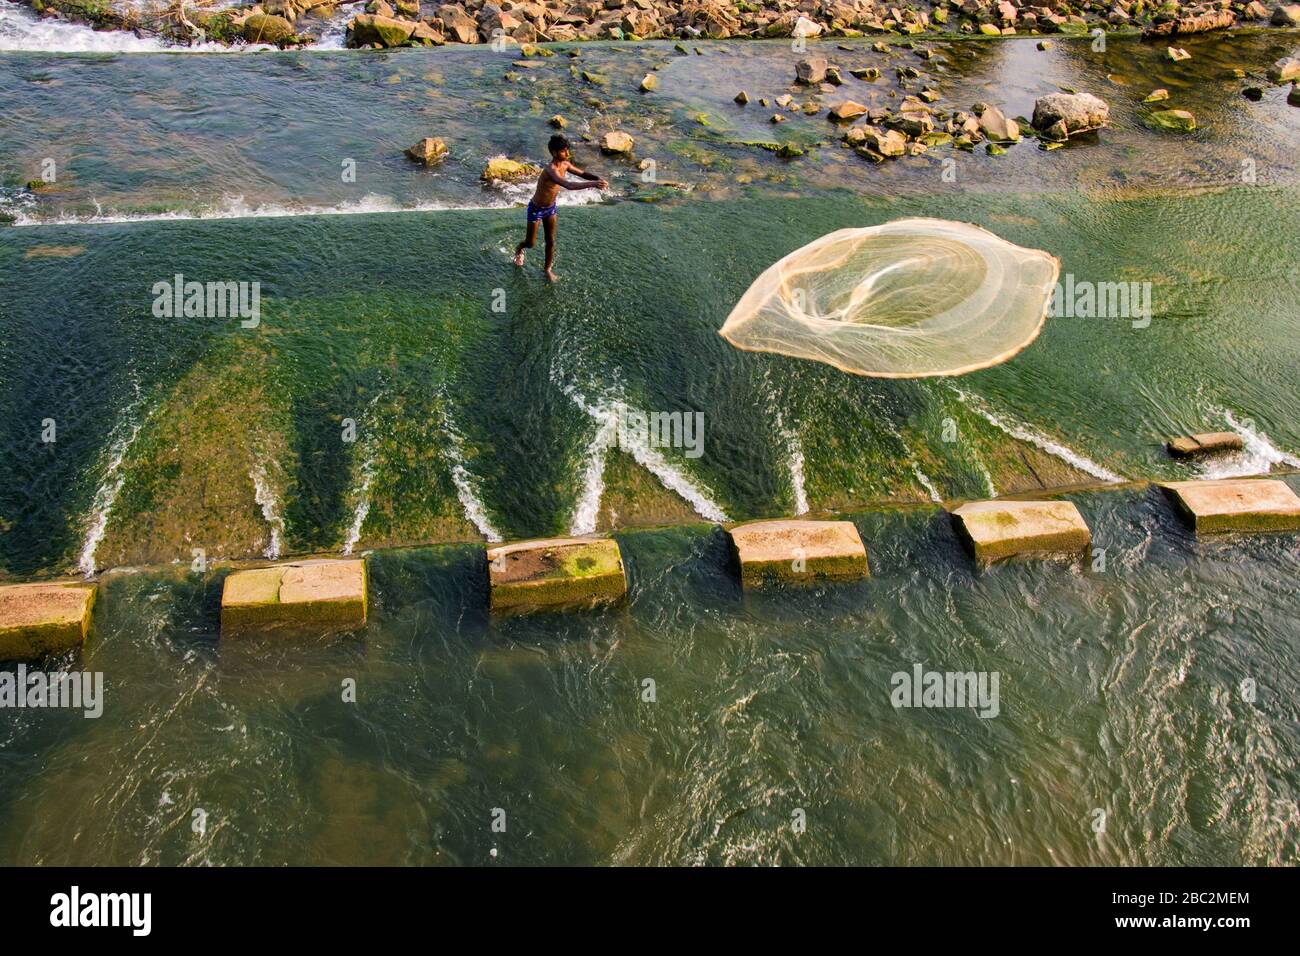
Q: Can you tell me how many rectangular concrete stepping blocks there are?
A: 6